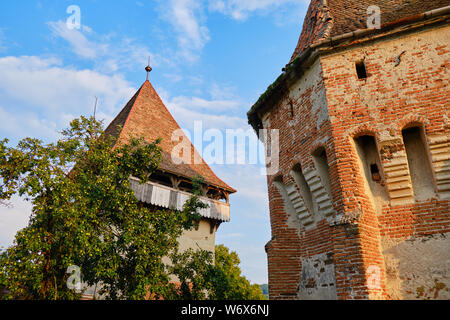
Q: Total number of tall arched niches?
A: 5